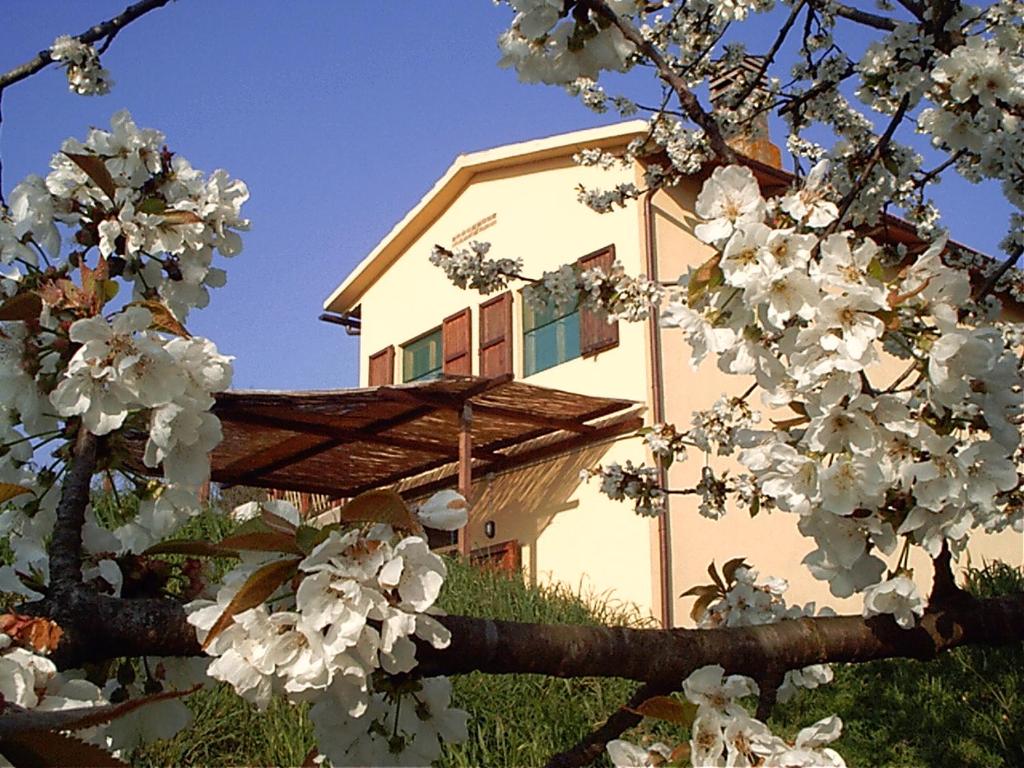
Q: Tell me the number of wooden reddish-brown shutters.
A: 4